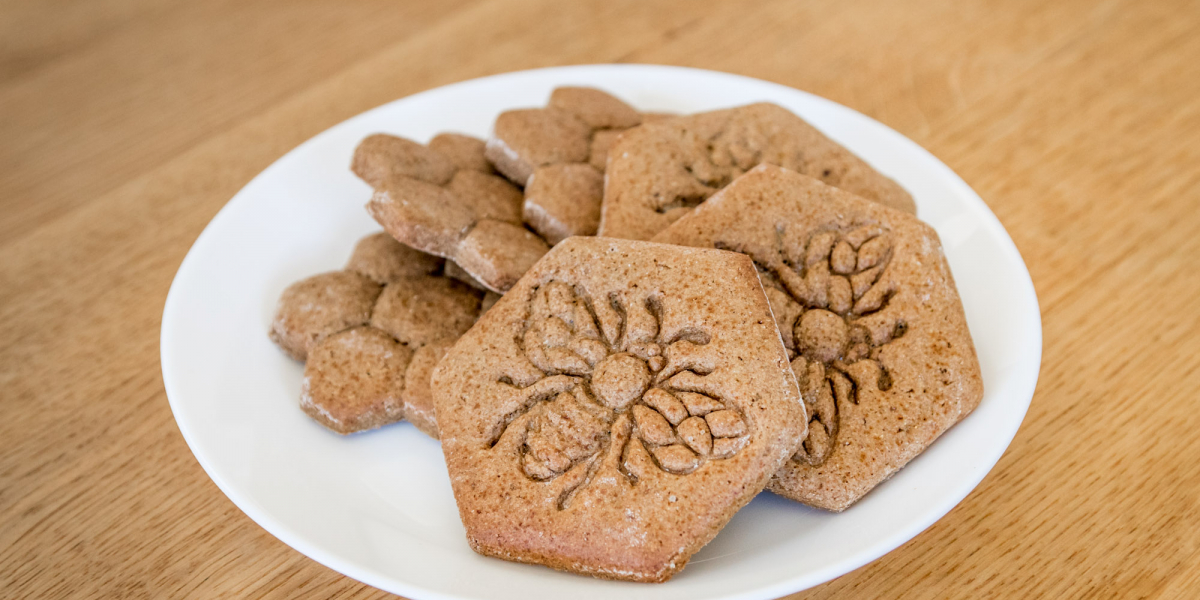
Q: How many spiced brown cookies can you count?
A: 6